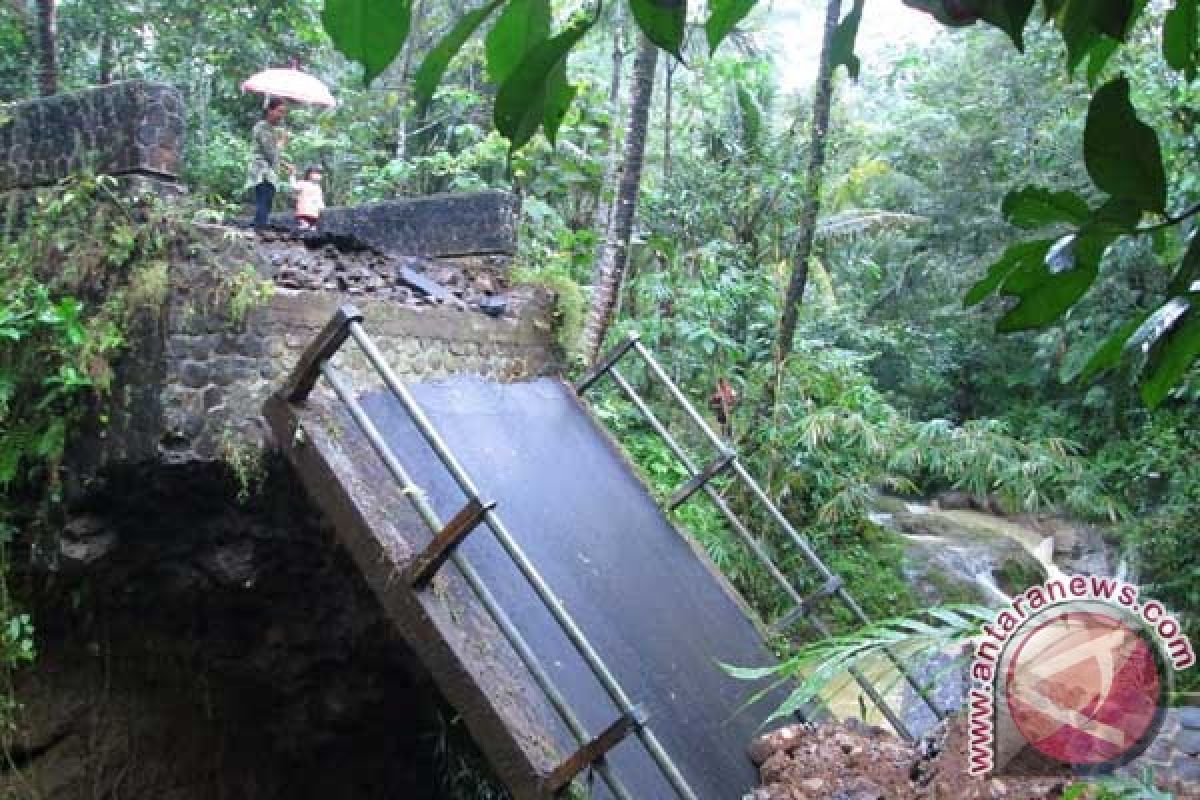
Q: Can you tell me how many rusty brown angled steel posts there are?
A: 3